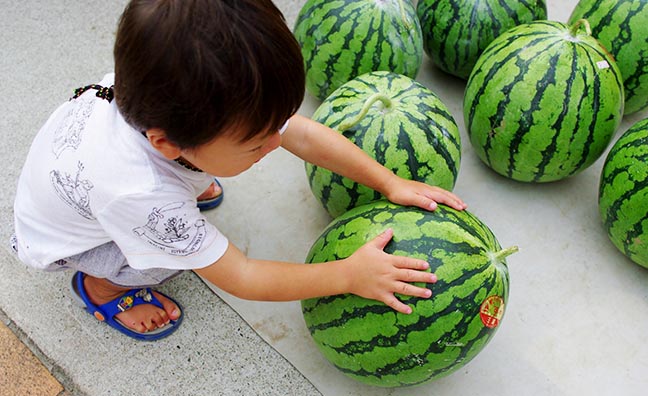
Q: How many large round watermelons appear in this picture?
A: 7